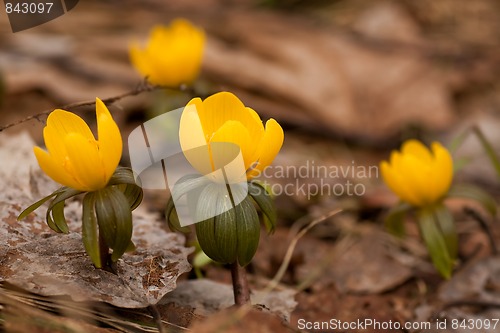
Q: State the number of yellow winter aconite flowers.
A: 4